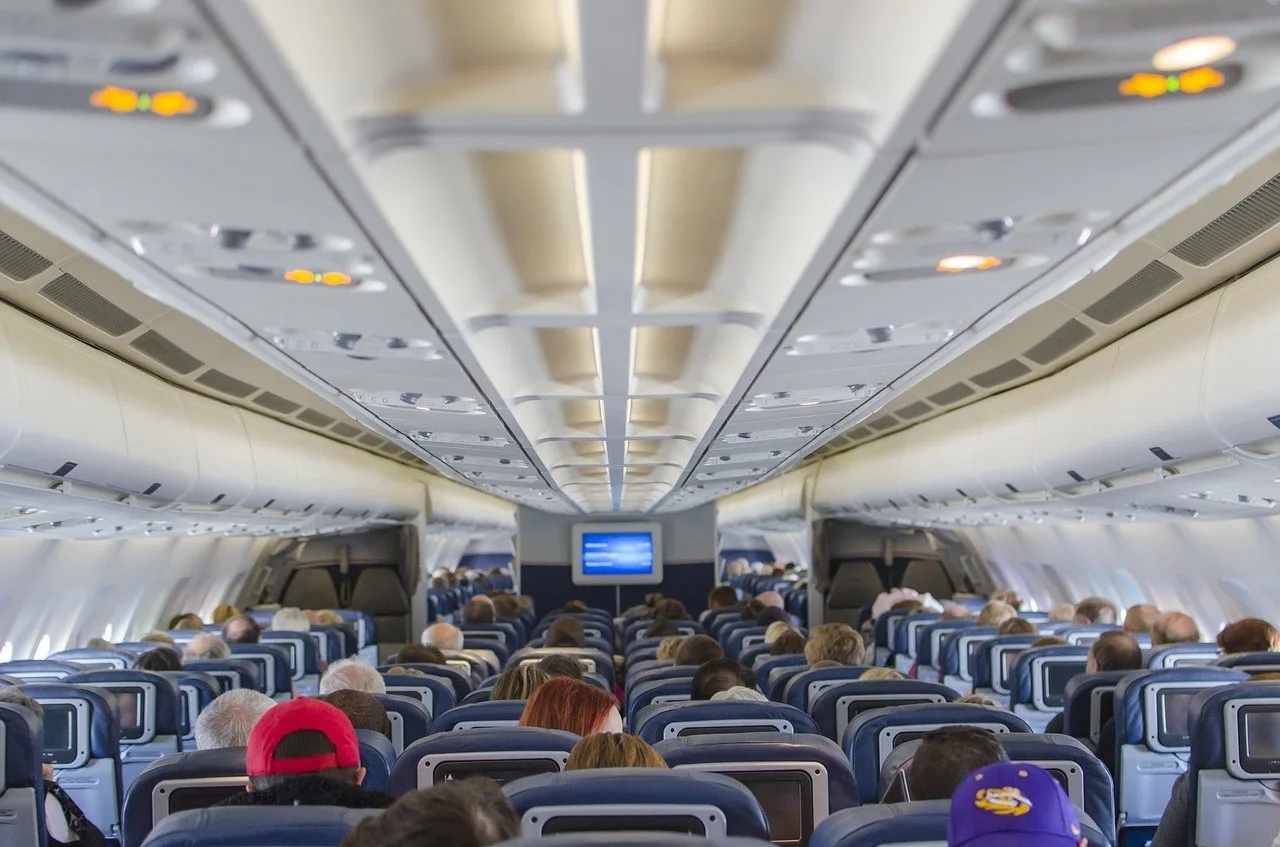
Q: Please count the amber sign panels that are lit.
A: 4